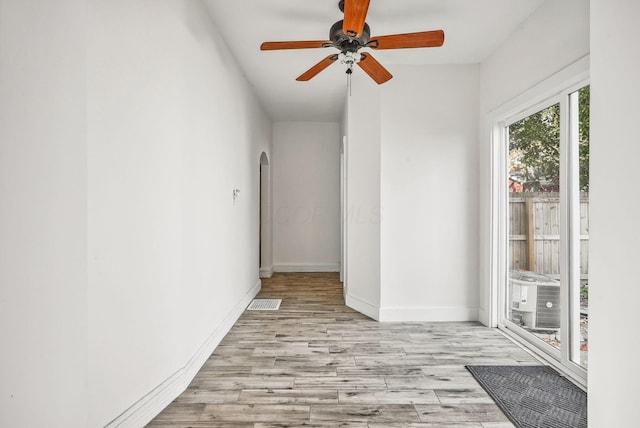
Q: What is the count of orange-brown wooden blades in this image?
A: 5